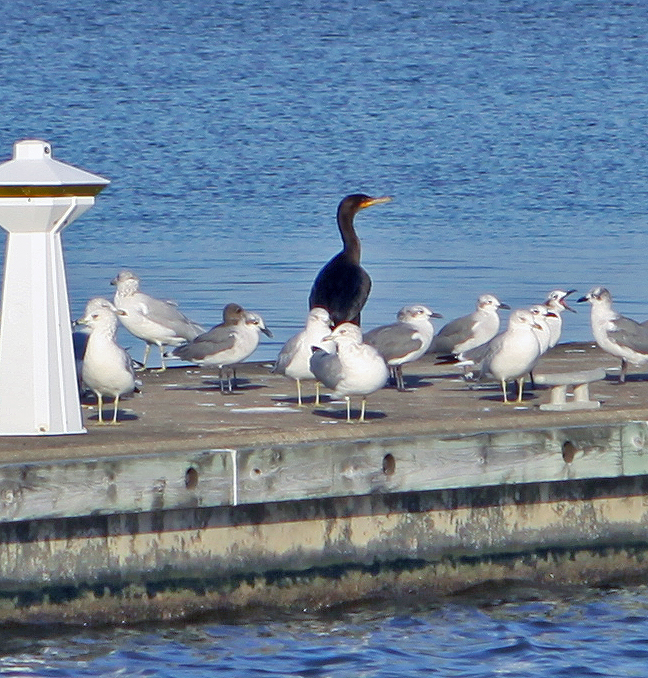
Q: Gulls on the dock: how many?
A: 13